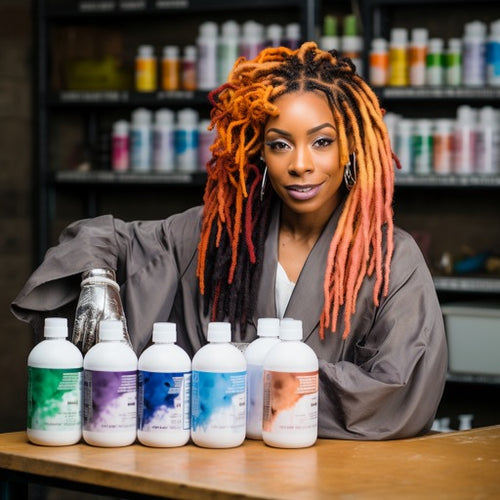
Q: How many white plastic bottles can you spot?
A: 6